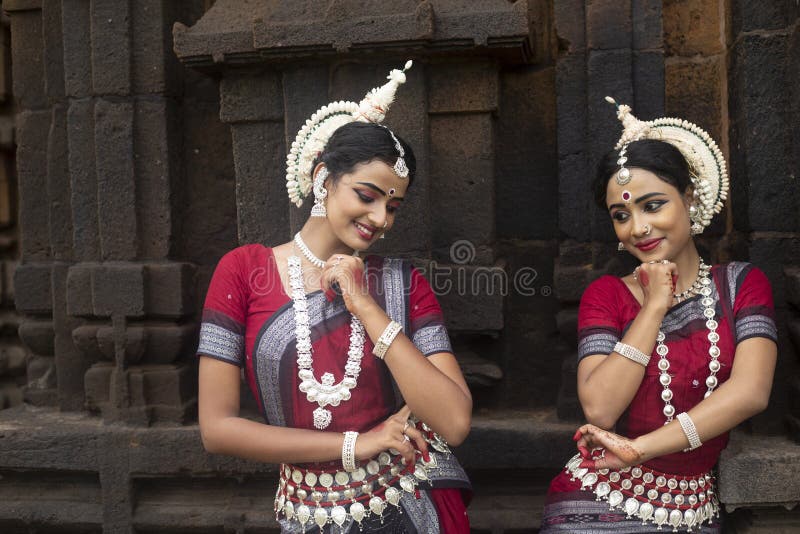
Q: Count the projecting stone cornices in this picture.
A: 1